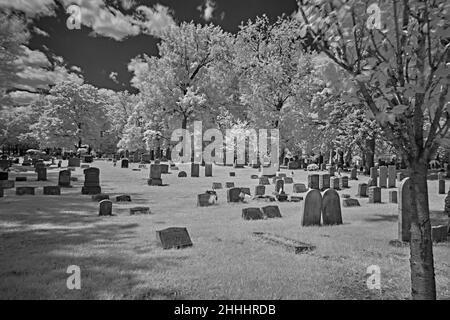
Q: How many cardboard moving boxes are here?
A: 0